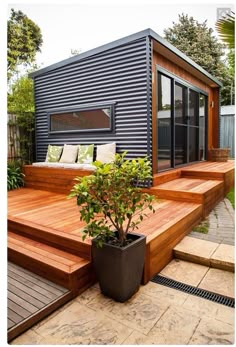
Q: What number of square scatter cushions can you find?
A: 4